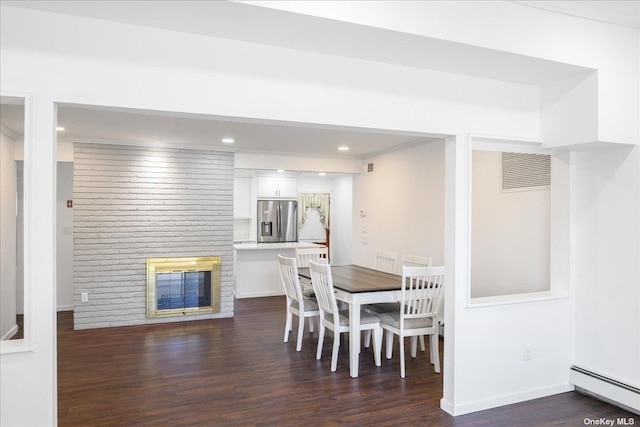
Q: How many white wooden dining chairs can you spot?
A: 6